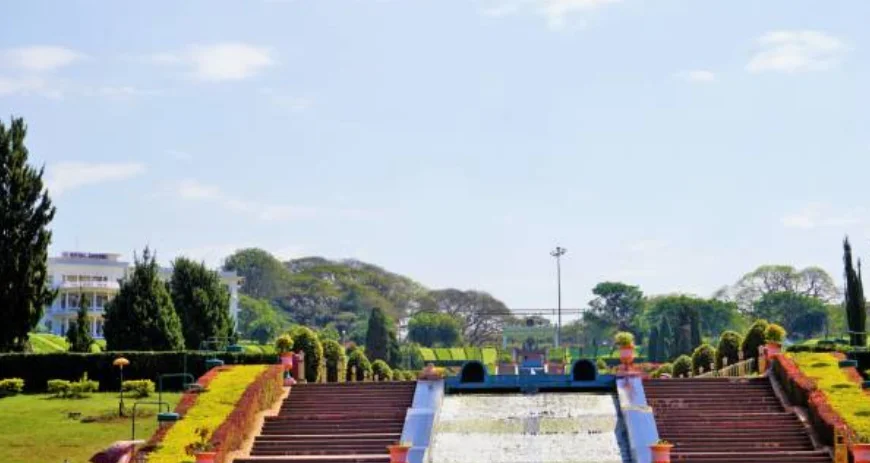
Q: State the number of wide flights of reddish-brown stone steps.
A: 2